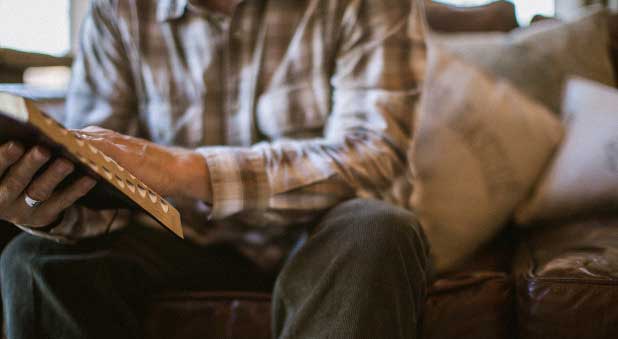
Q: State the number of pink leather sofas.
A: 0